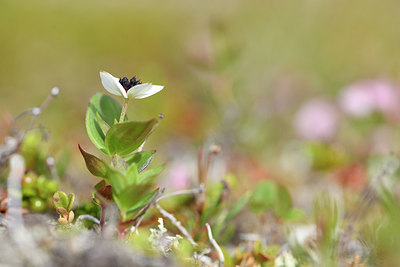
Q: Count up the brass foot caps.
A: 0